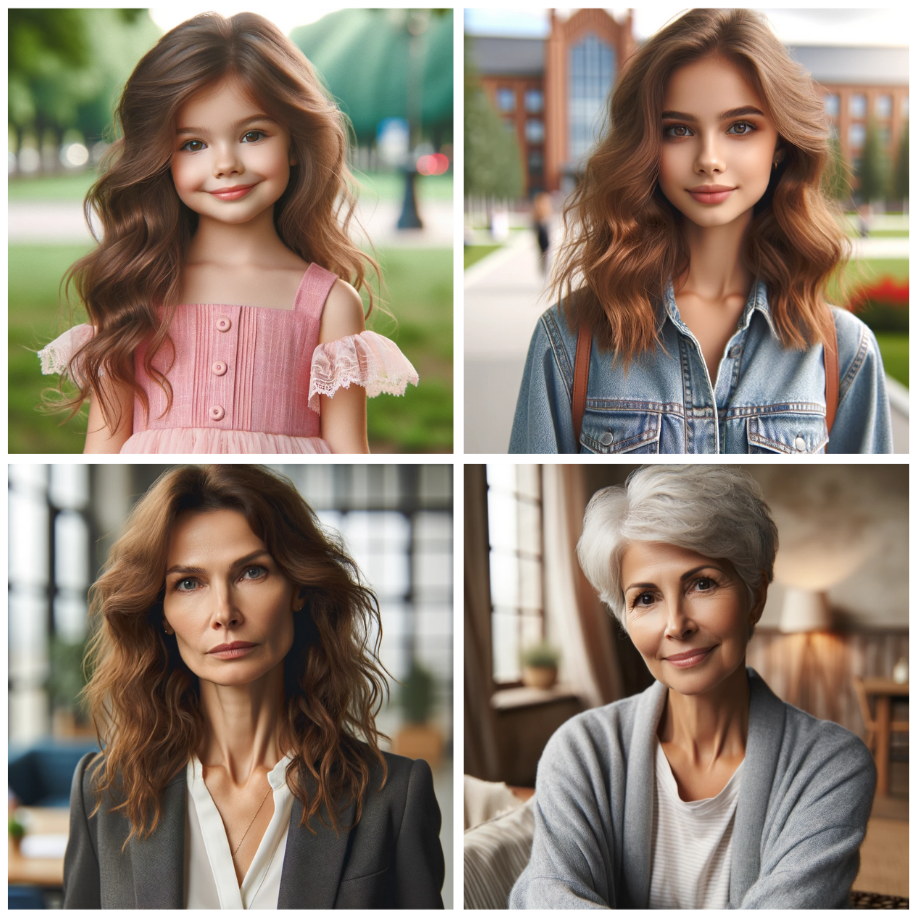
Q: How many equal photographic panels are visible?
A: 4